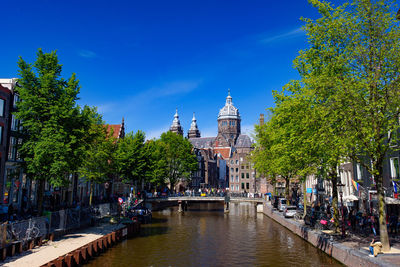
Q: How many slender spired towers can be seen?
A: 2